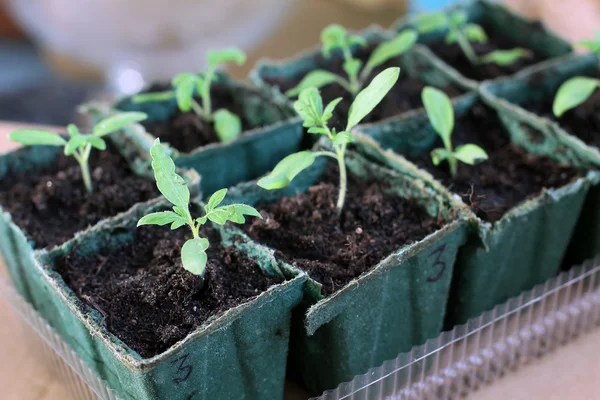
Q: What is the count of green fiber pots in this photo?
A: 8